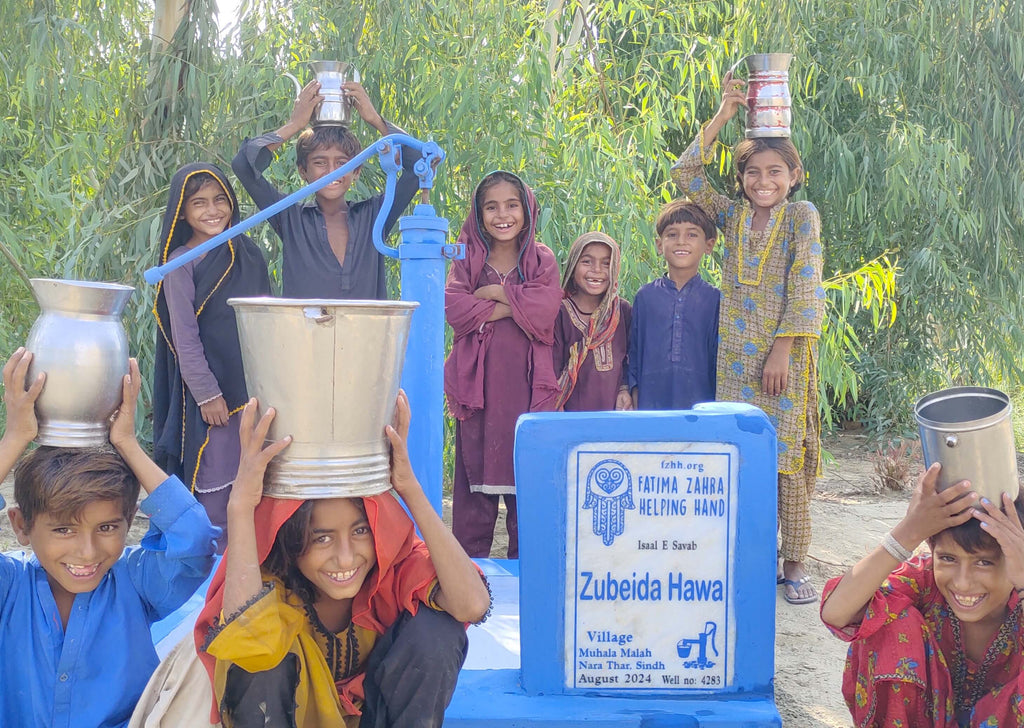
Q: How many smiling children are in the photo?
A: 9